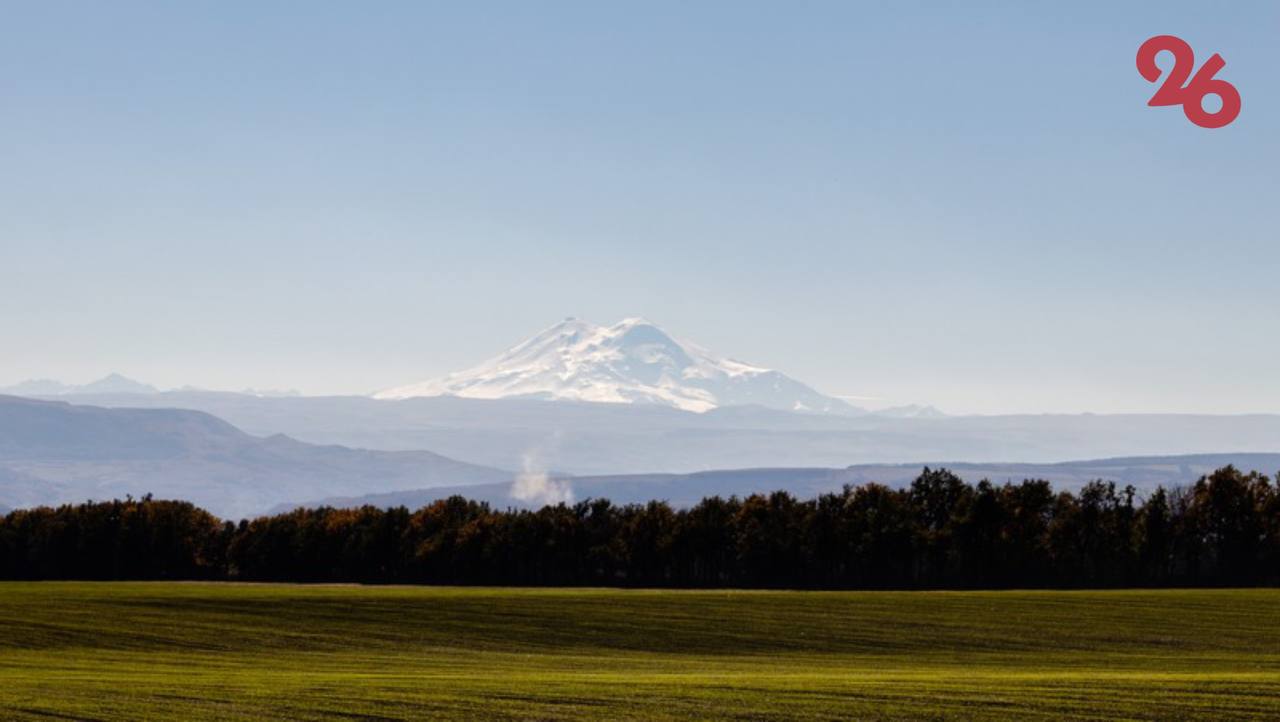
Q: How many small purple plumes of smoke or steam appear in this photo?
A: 0